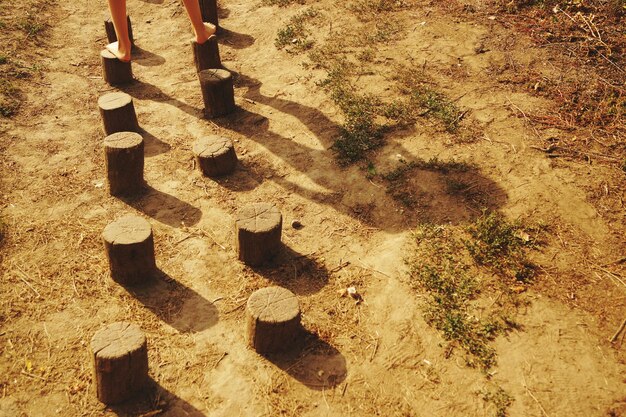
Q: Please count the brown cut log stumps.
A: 12